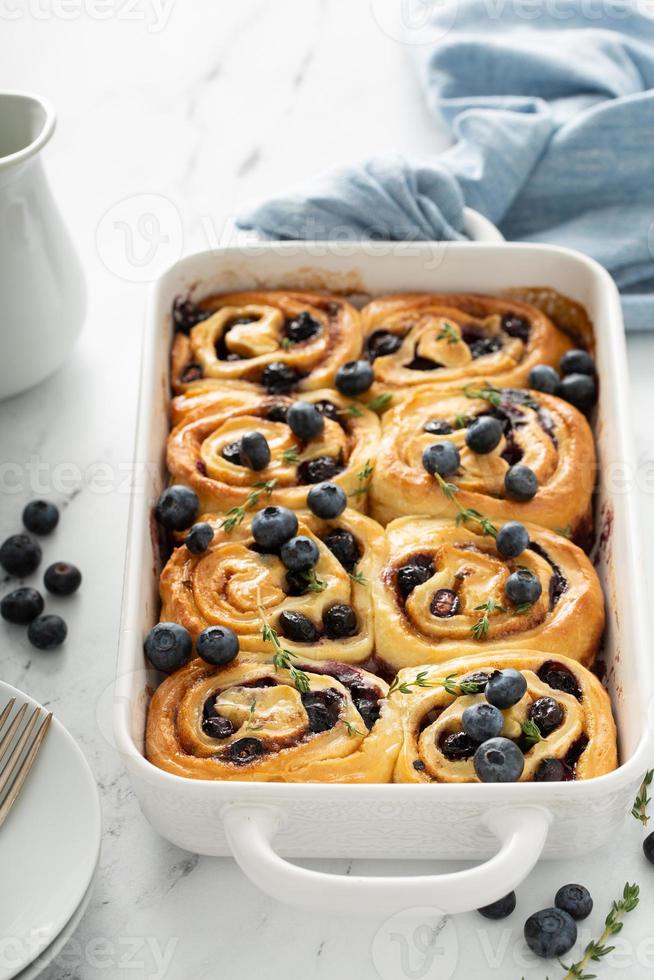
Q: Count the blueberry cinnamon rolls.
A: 8